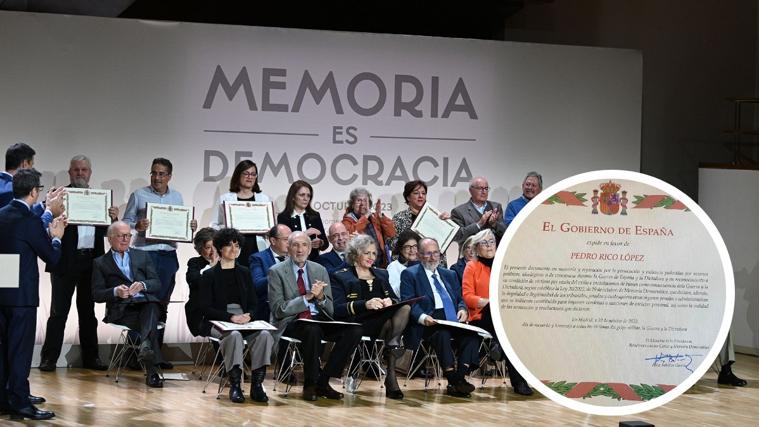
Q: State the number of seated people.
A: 11